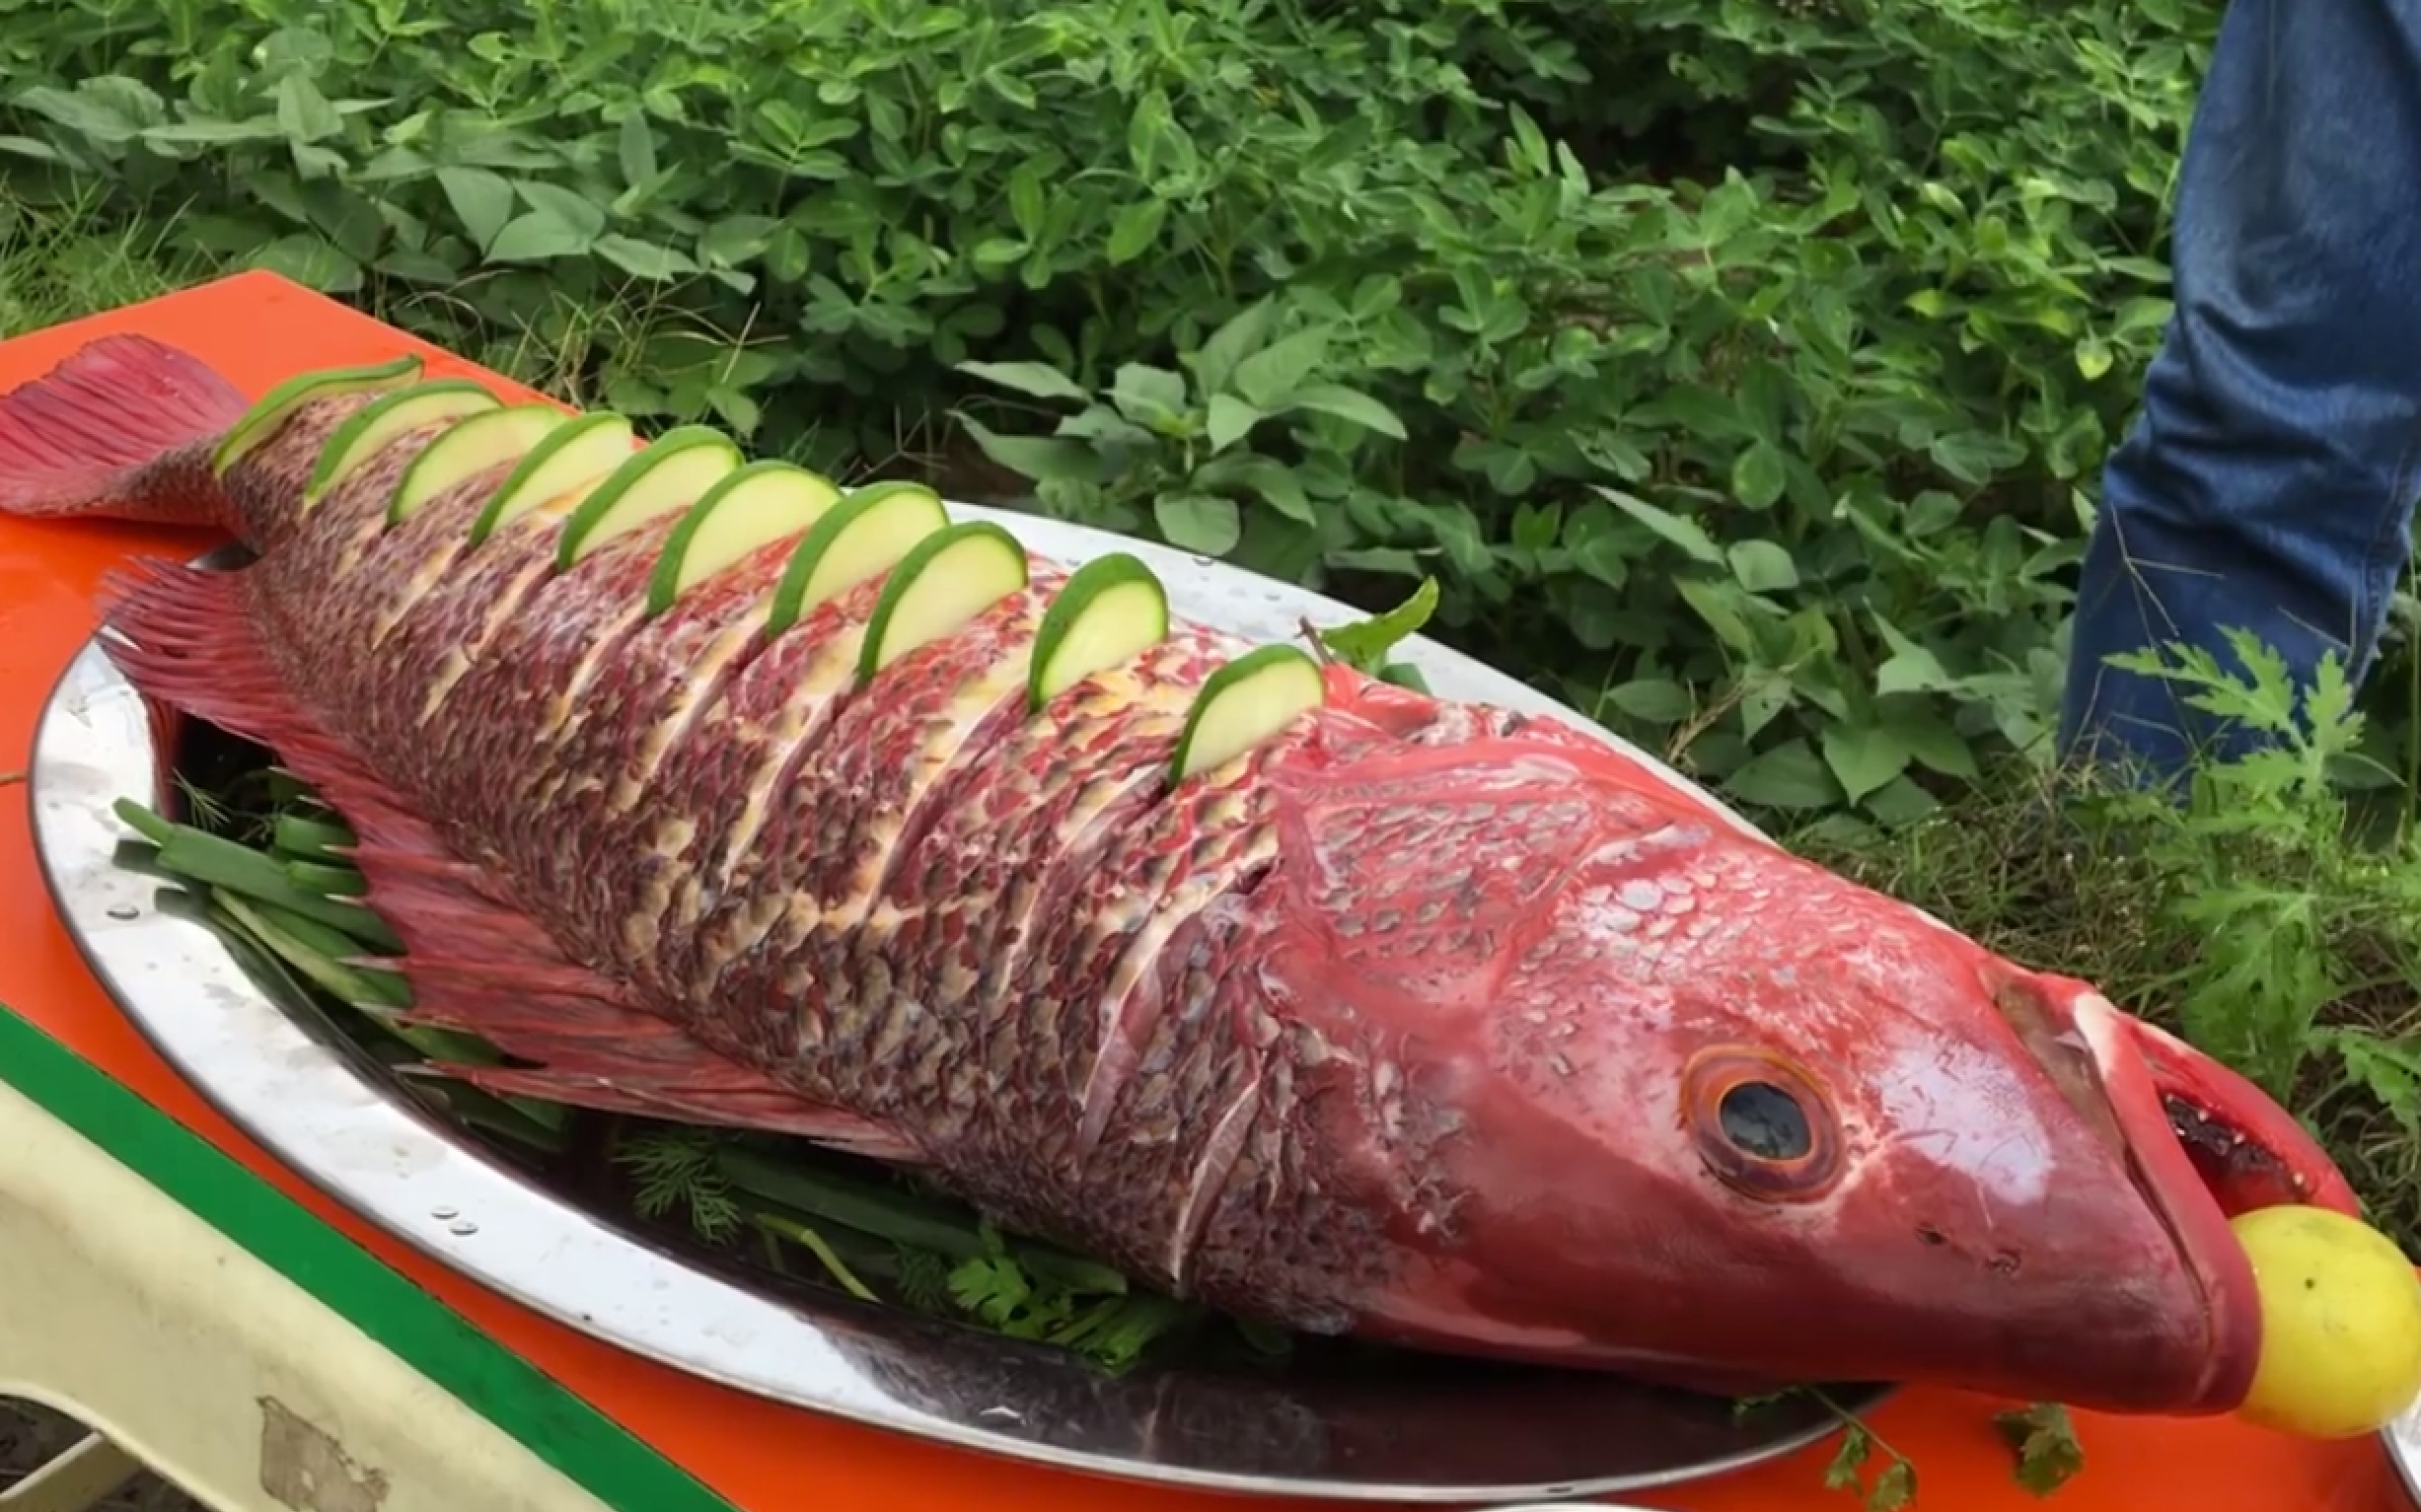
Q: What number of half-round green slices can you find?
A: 10